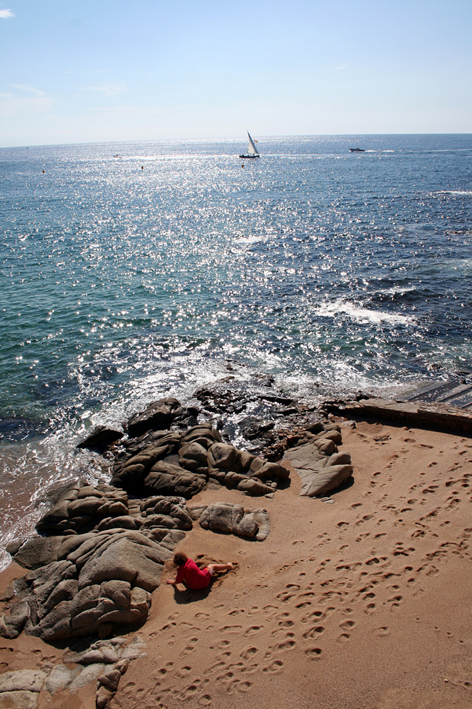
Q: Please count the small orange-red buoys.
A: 3